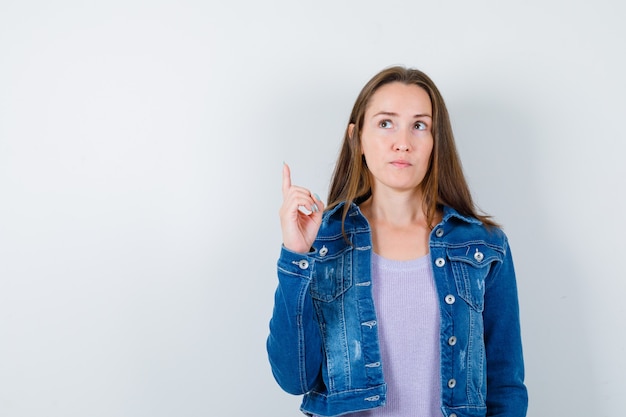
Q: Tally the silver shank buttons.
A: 9